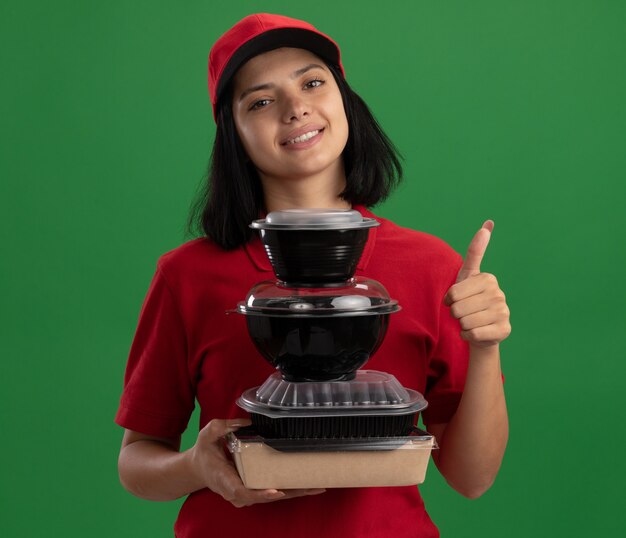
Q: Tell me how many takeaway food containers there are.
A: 4